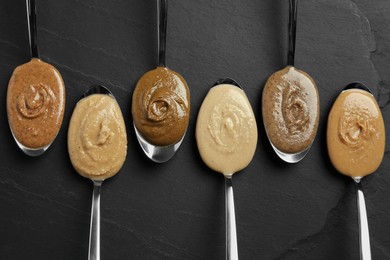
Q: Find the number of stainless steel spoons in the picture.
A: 6